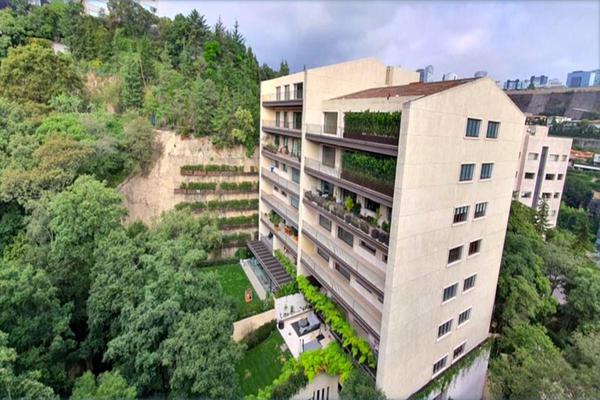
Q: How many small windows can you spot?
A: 14